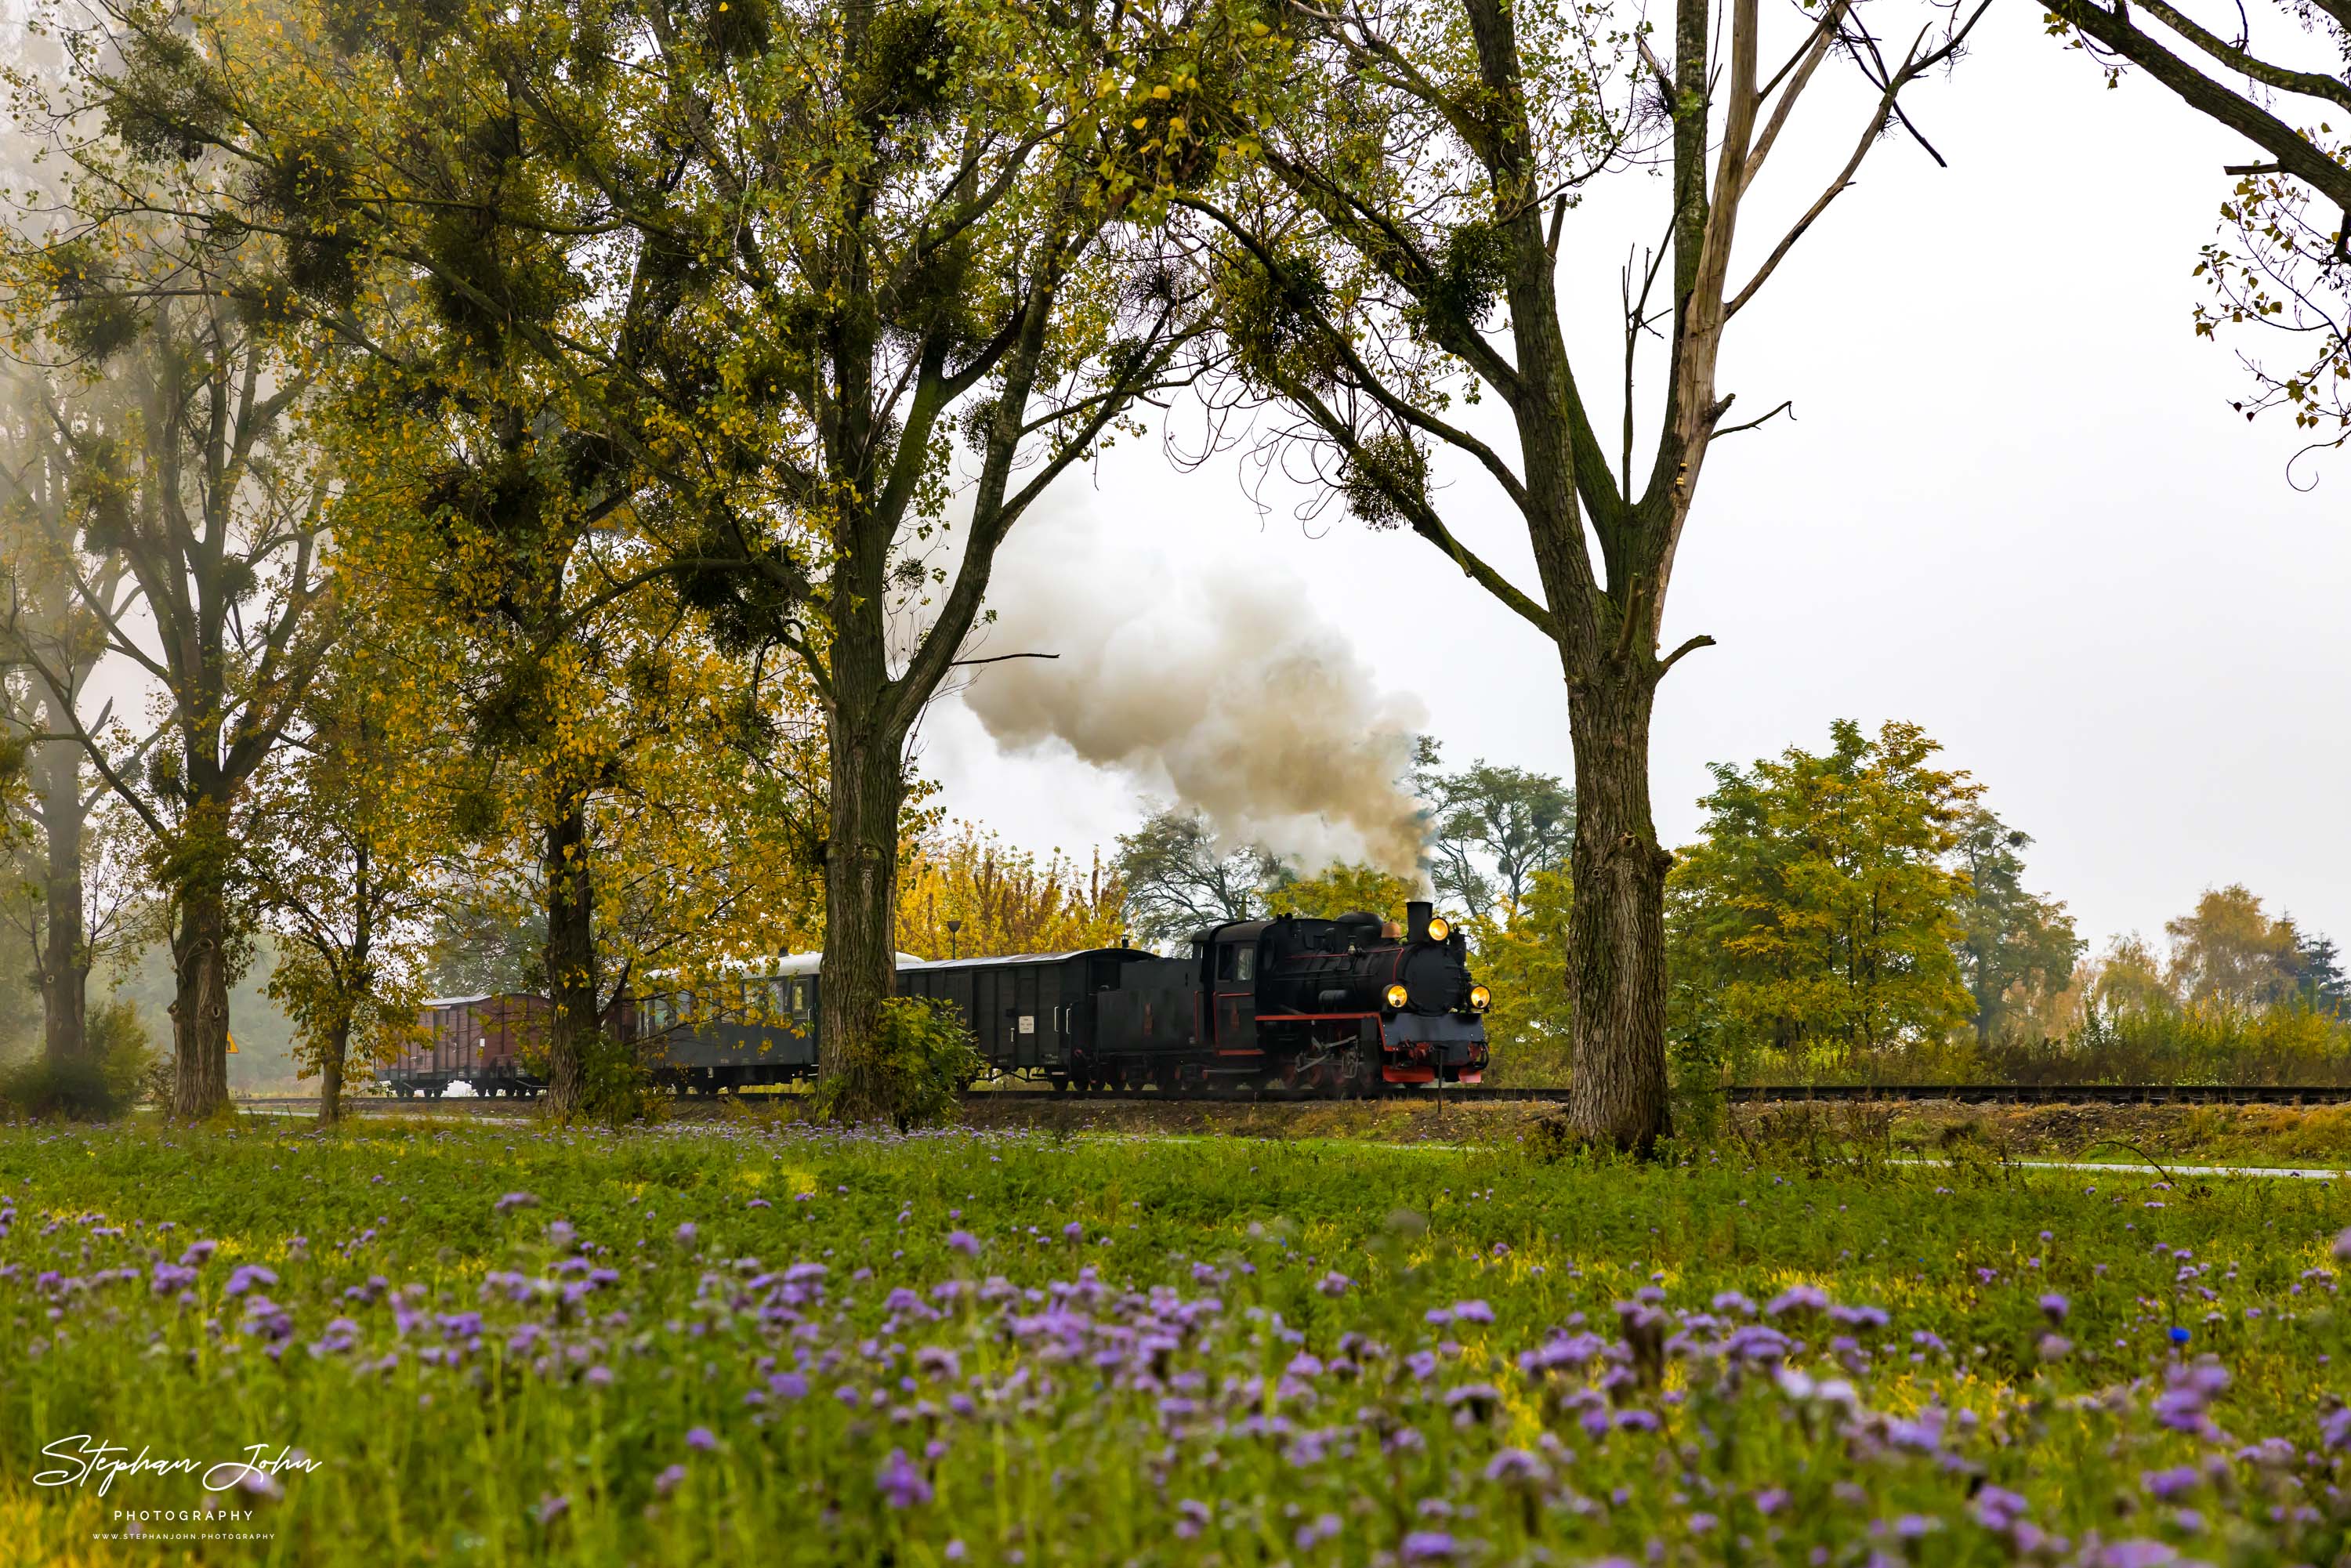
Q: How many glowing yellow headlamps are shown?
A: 3